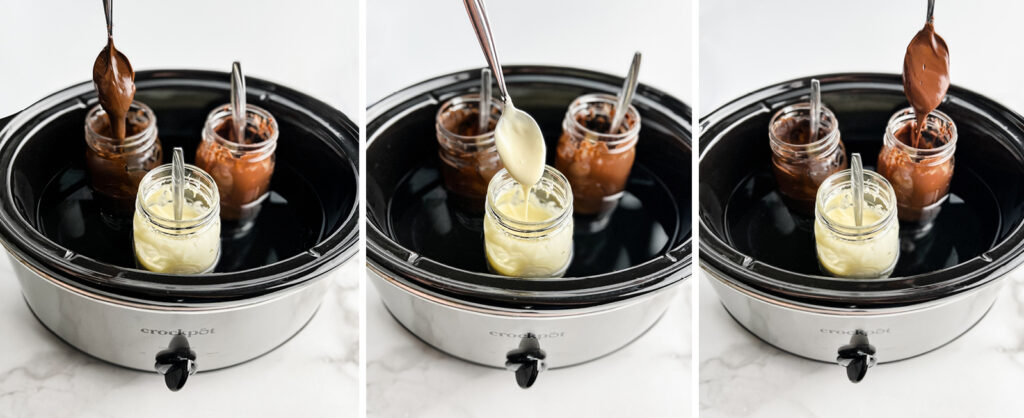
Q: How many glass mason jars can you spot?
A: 9